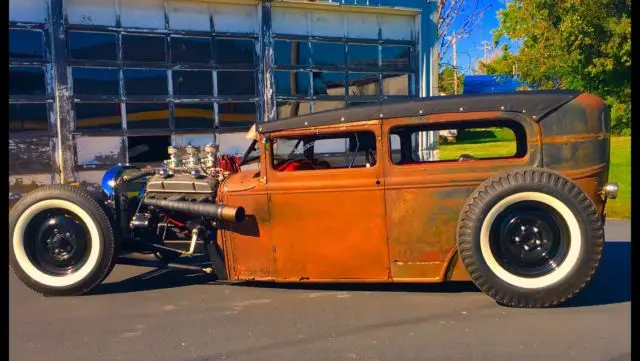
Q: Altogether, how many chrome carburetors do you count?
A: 3